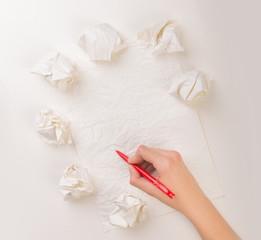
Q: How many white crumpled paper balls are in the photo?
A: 7